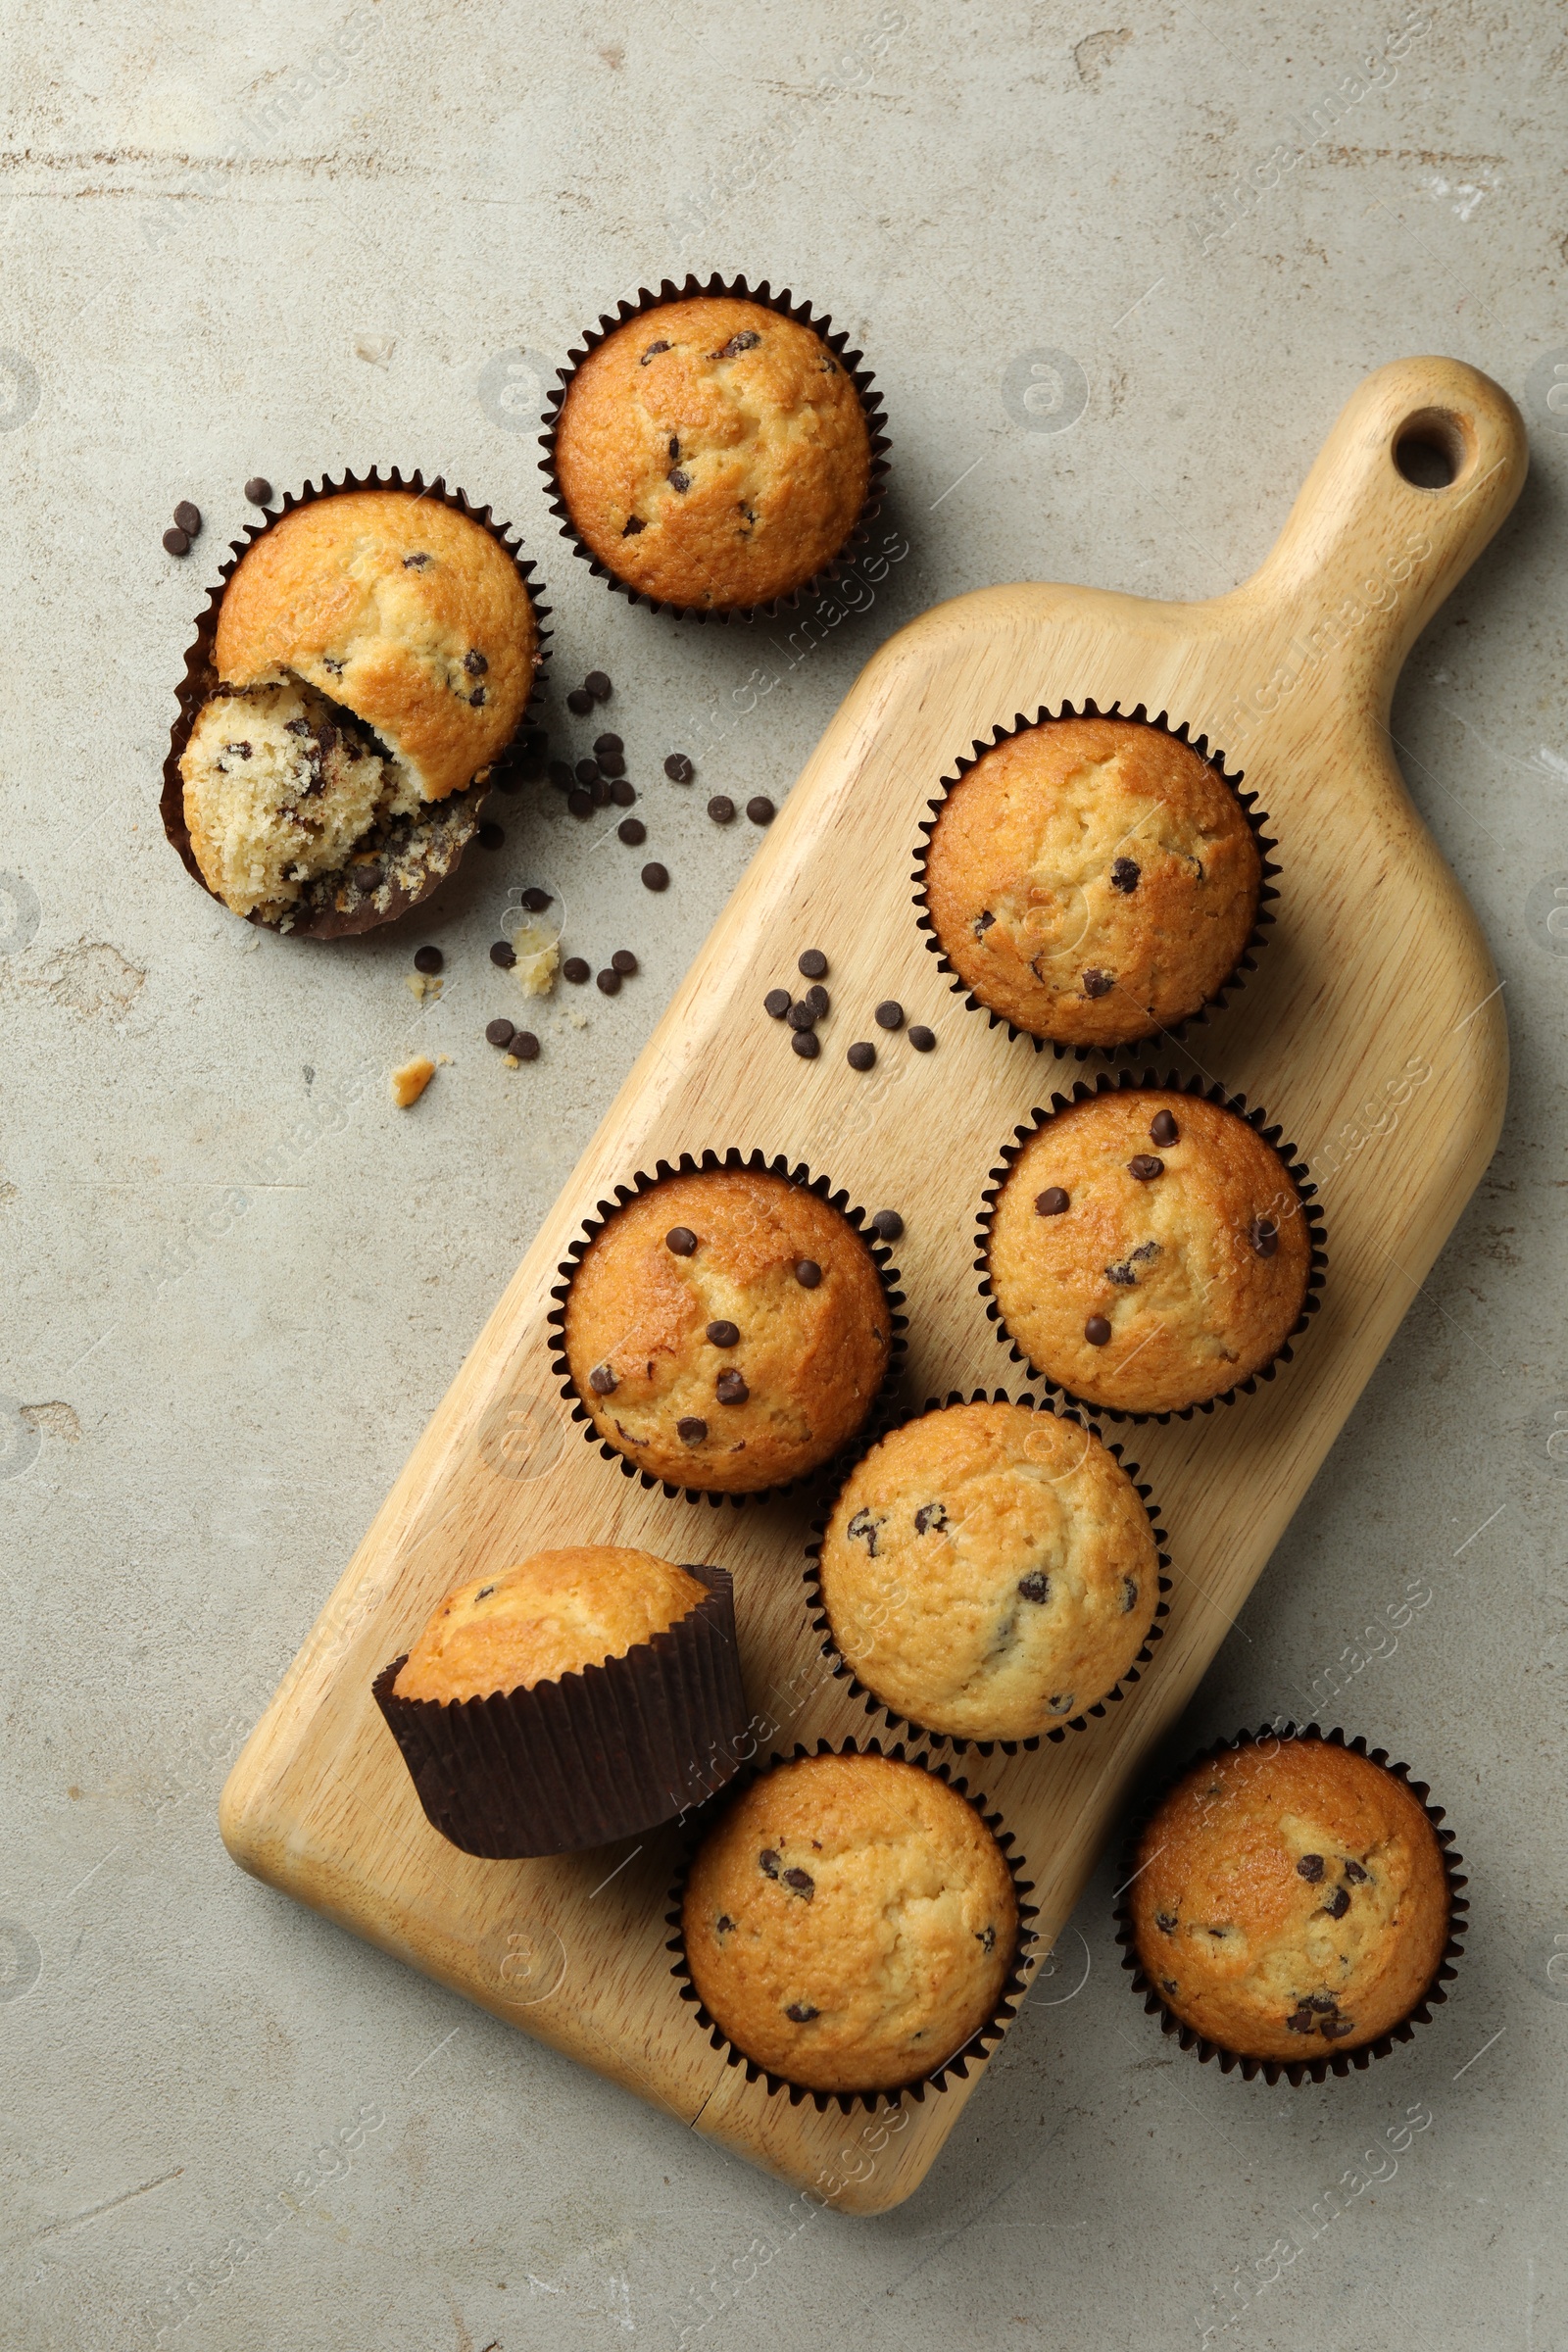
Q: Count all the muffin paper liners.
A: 9